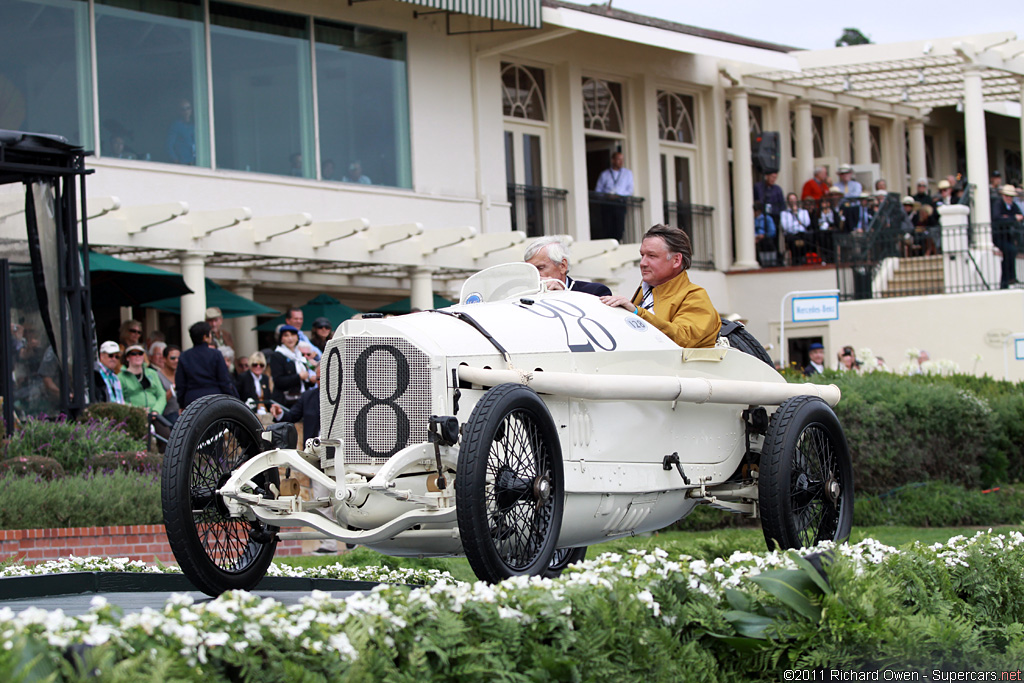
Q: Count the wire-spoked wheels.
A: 4